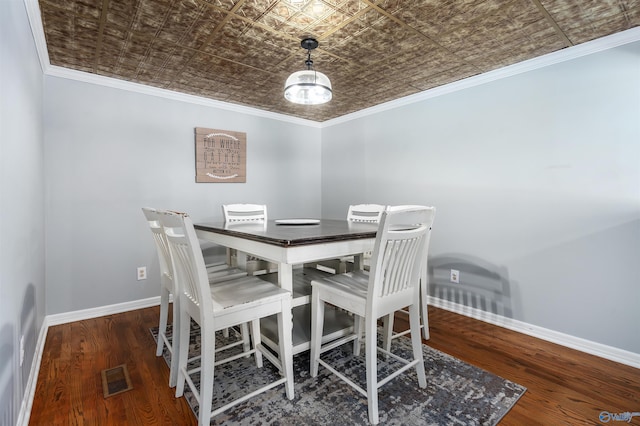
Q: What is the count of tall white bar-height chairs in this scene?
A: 6